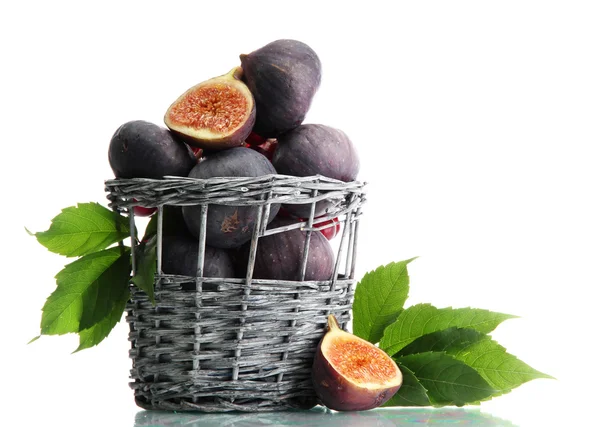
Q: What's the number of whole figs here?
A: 6